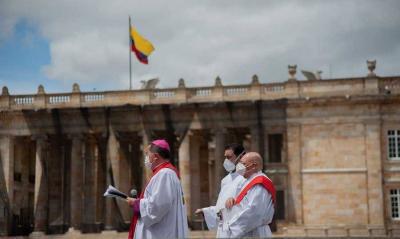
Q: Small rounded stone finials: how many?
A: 6